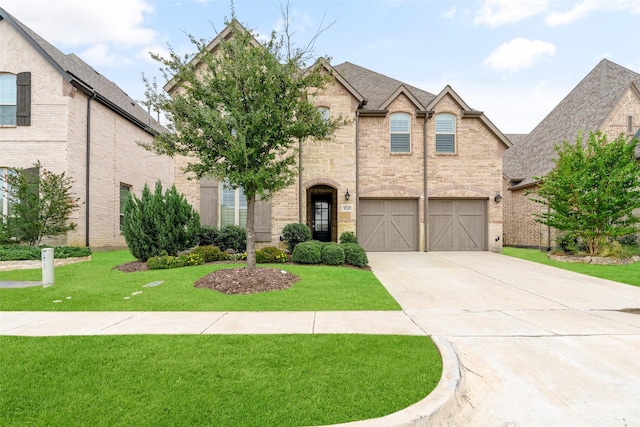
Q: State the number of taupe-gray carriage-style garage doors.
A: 2